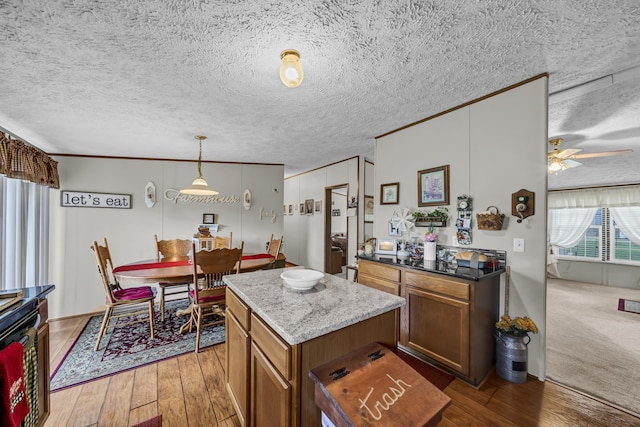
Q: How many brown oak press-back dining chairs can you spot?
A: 5